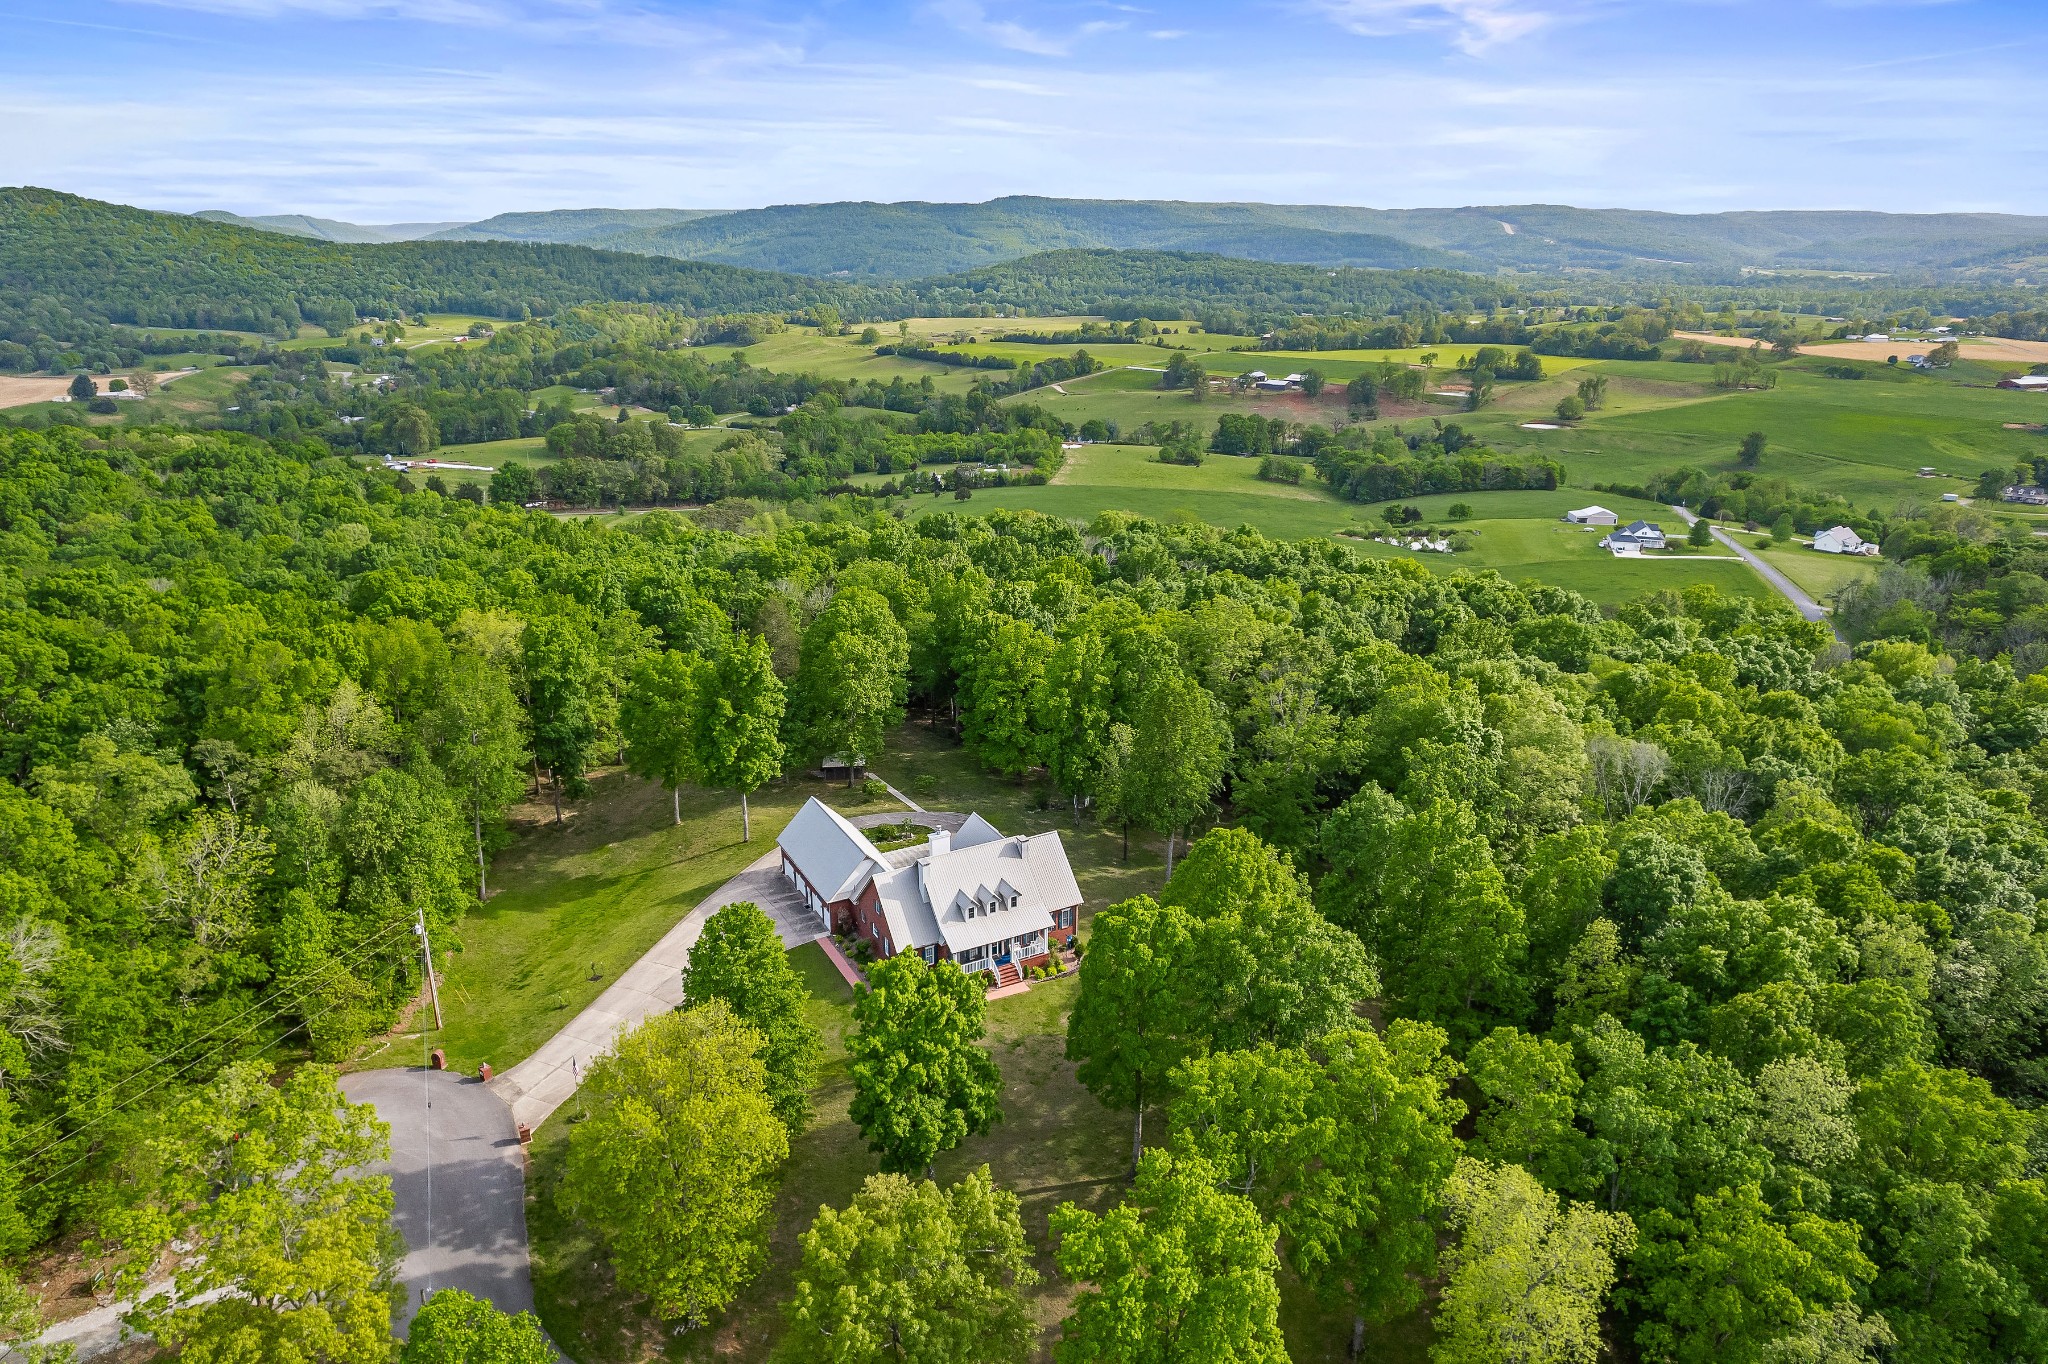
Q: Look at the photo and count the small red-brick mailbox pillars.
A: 3